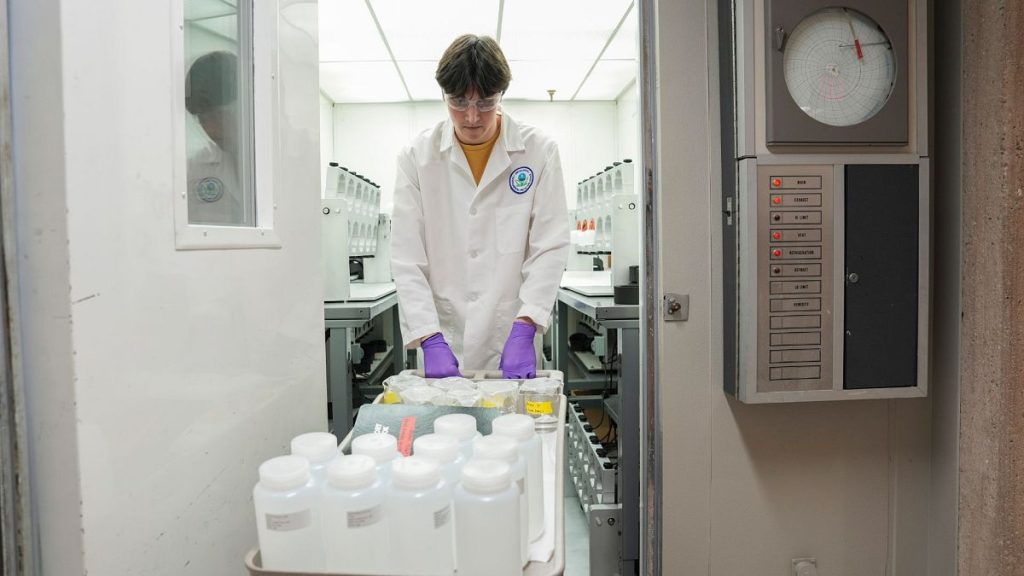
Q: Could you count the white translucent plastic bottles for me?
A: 10